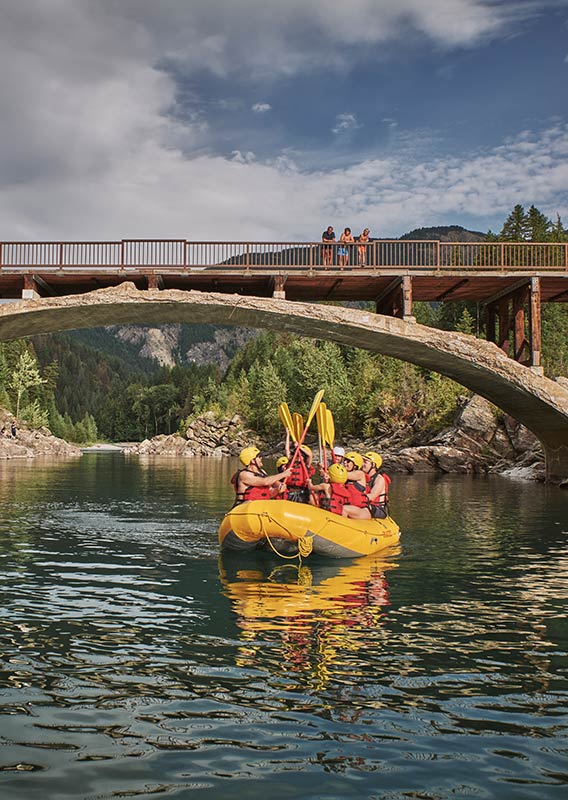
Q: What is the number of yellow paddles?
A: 6